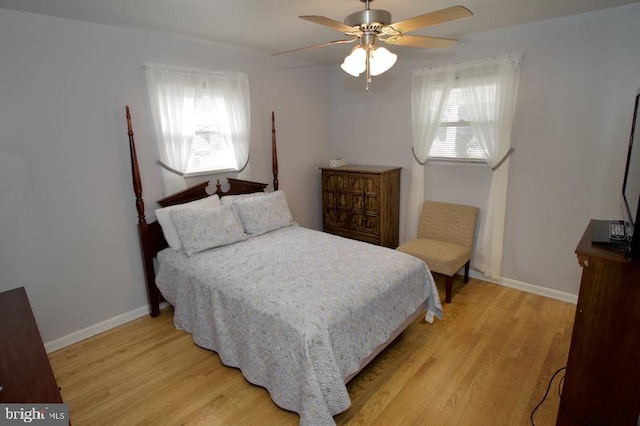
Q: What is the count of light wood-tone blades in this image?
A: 4